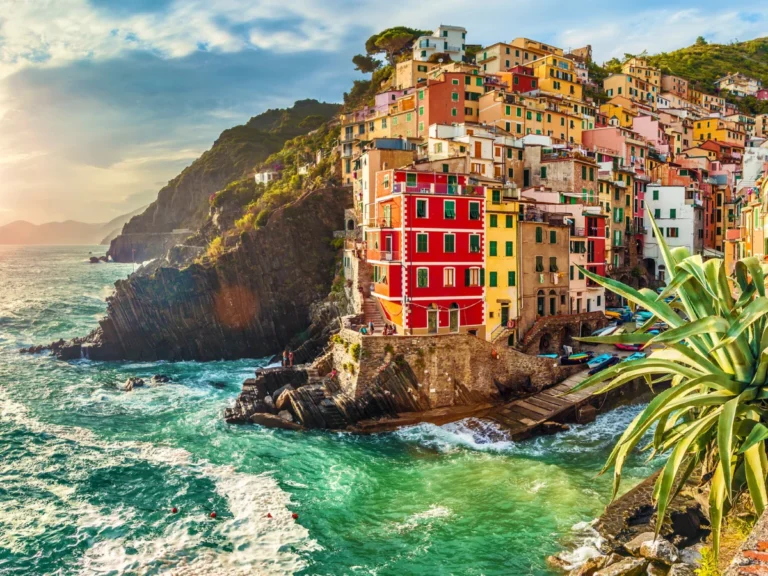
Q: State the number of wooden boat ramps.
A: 1